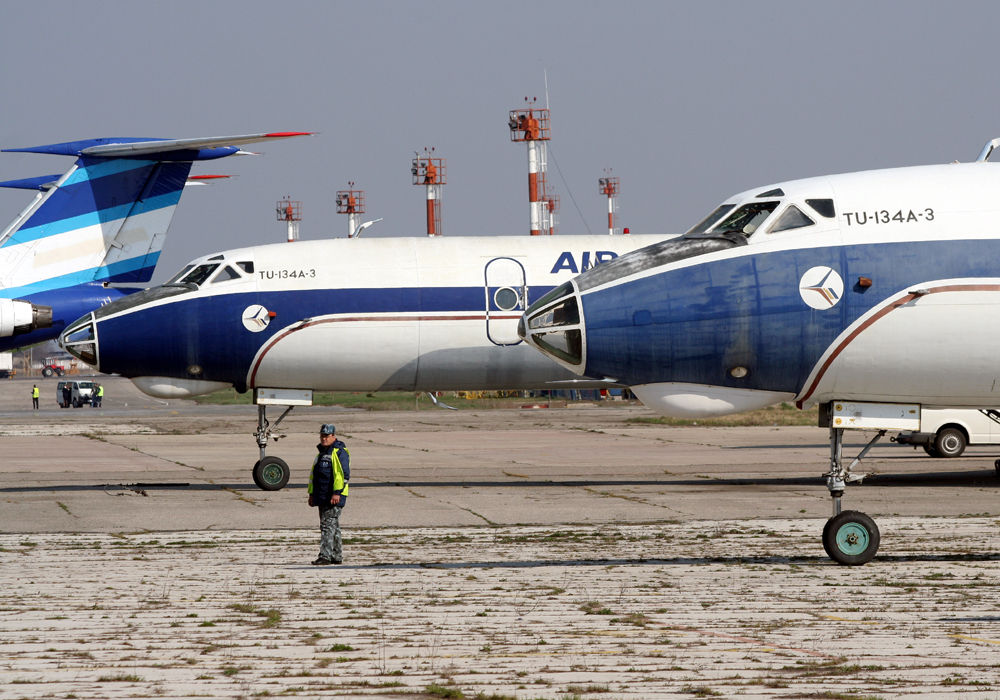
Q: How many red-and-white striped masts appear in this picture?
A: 6